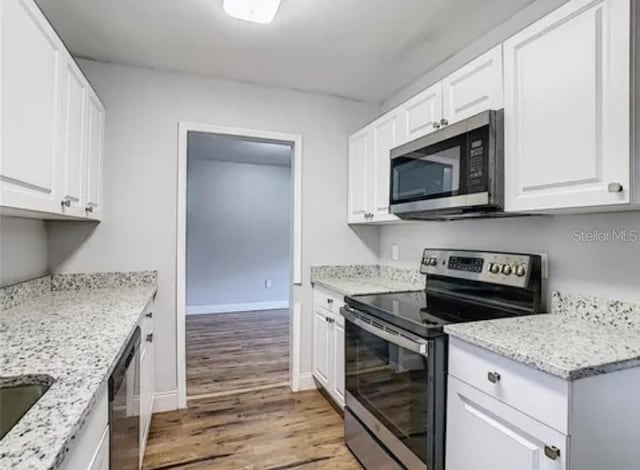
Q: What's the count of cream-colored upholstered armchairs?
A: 0